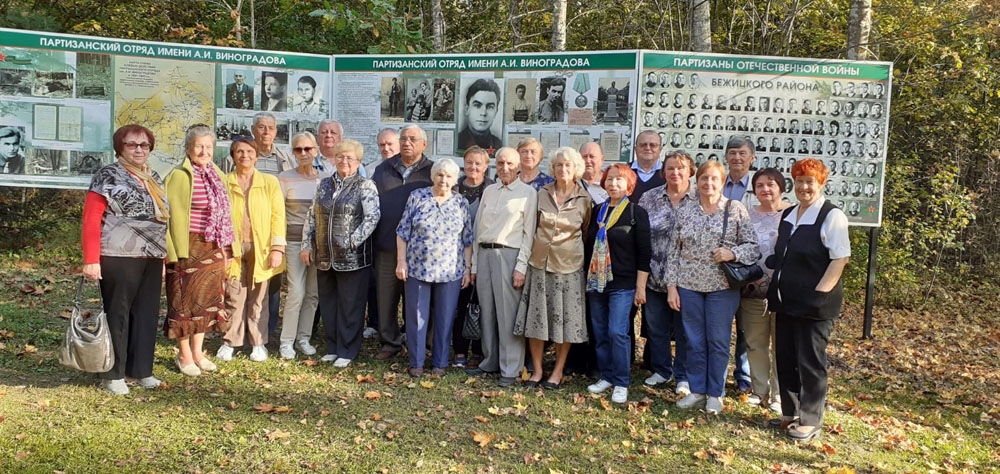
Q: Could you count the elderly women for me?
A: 14